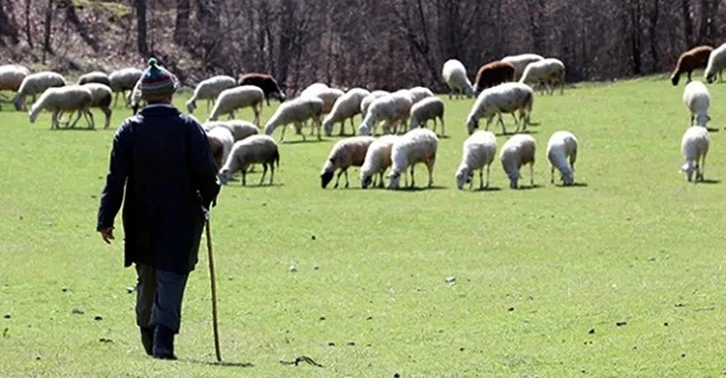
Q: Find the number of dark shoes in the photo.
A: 2